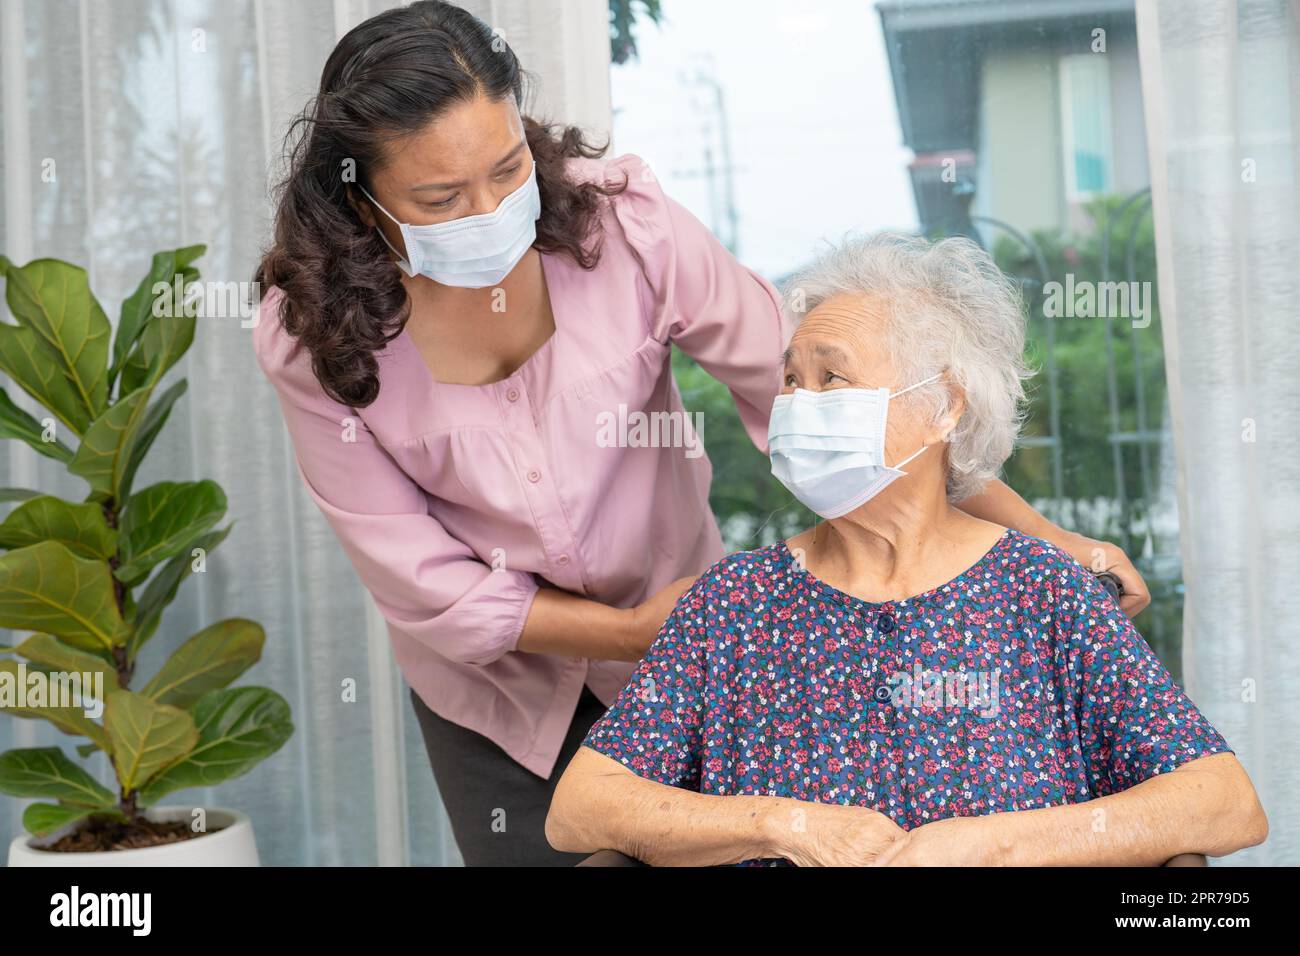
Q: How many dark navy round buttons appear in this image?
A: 2